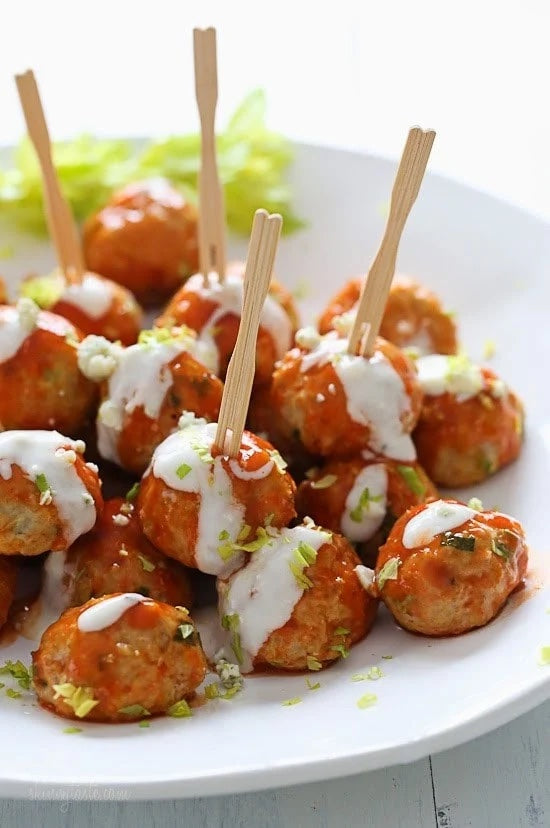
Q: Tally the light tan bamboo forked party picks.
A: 4